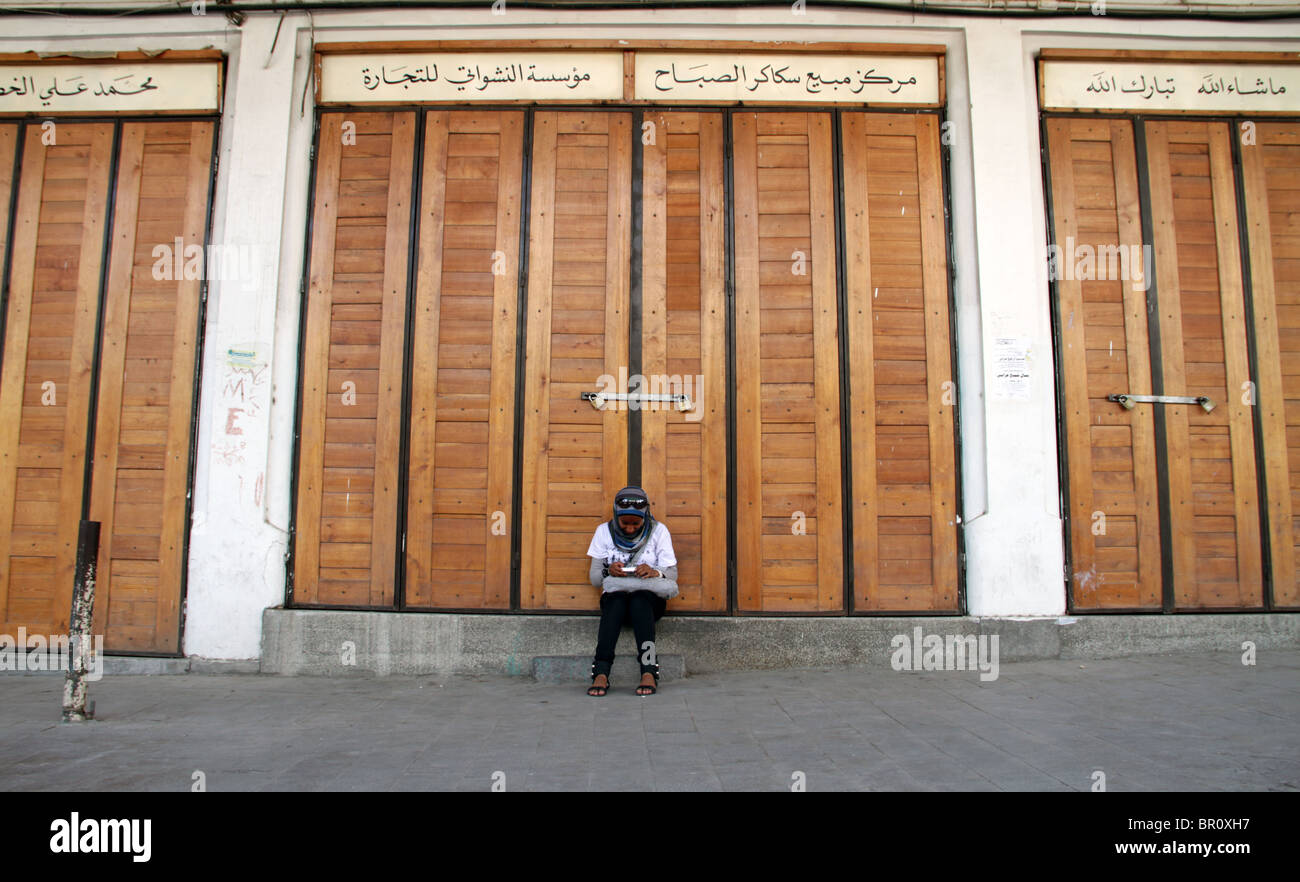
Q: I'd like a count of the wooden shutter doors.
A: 12